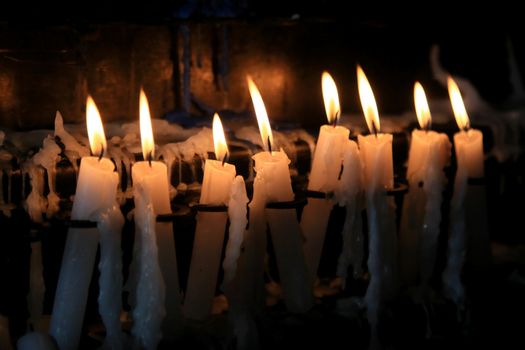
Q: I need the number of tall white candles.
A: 8